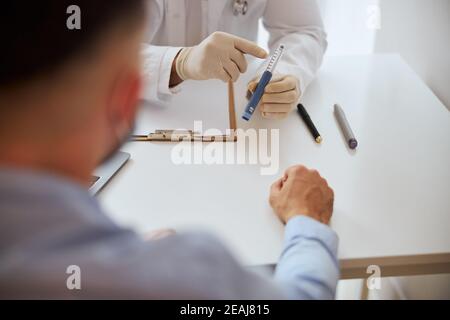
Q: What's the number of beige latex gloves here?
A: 2